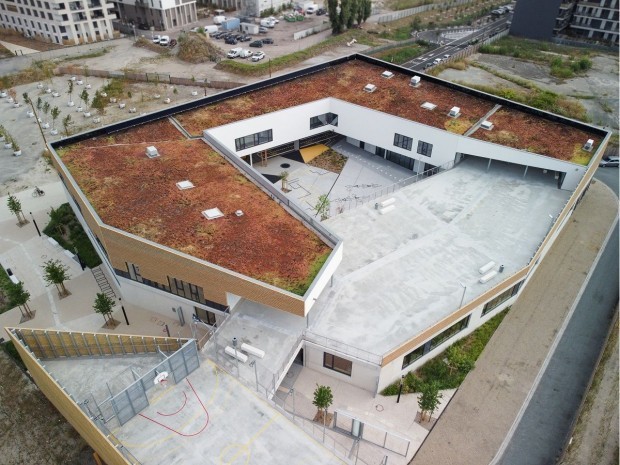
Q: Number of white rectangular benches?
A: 6